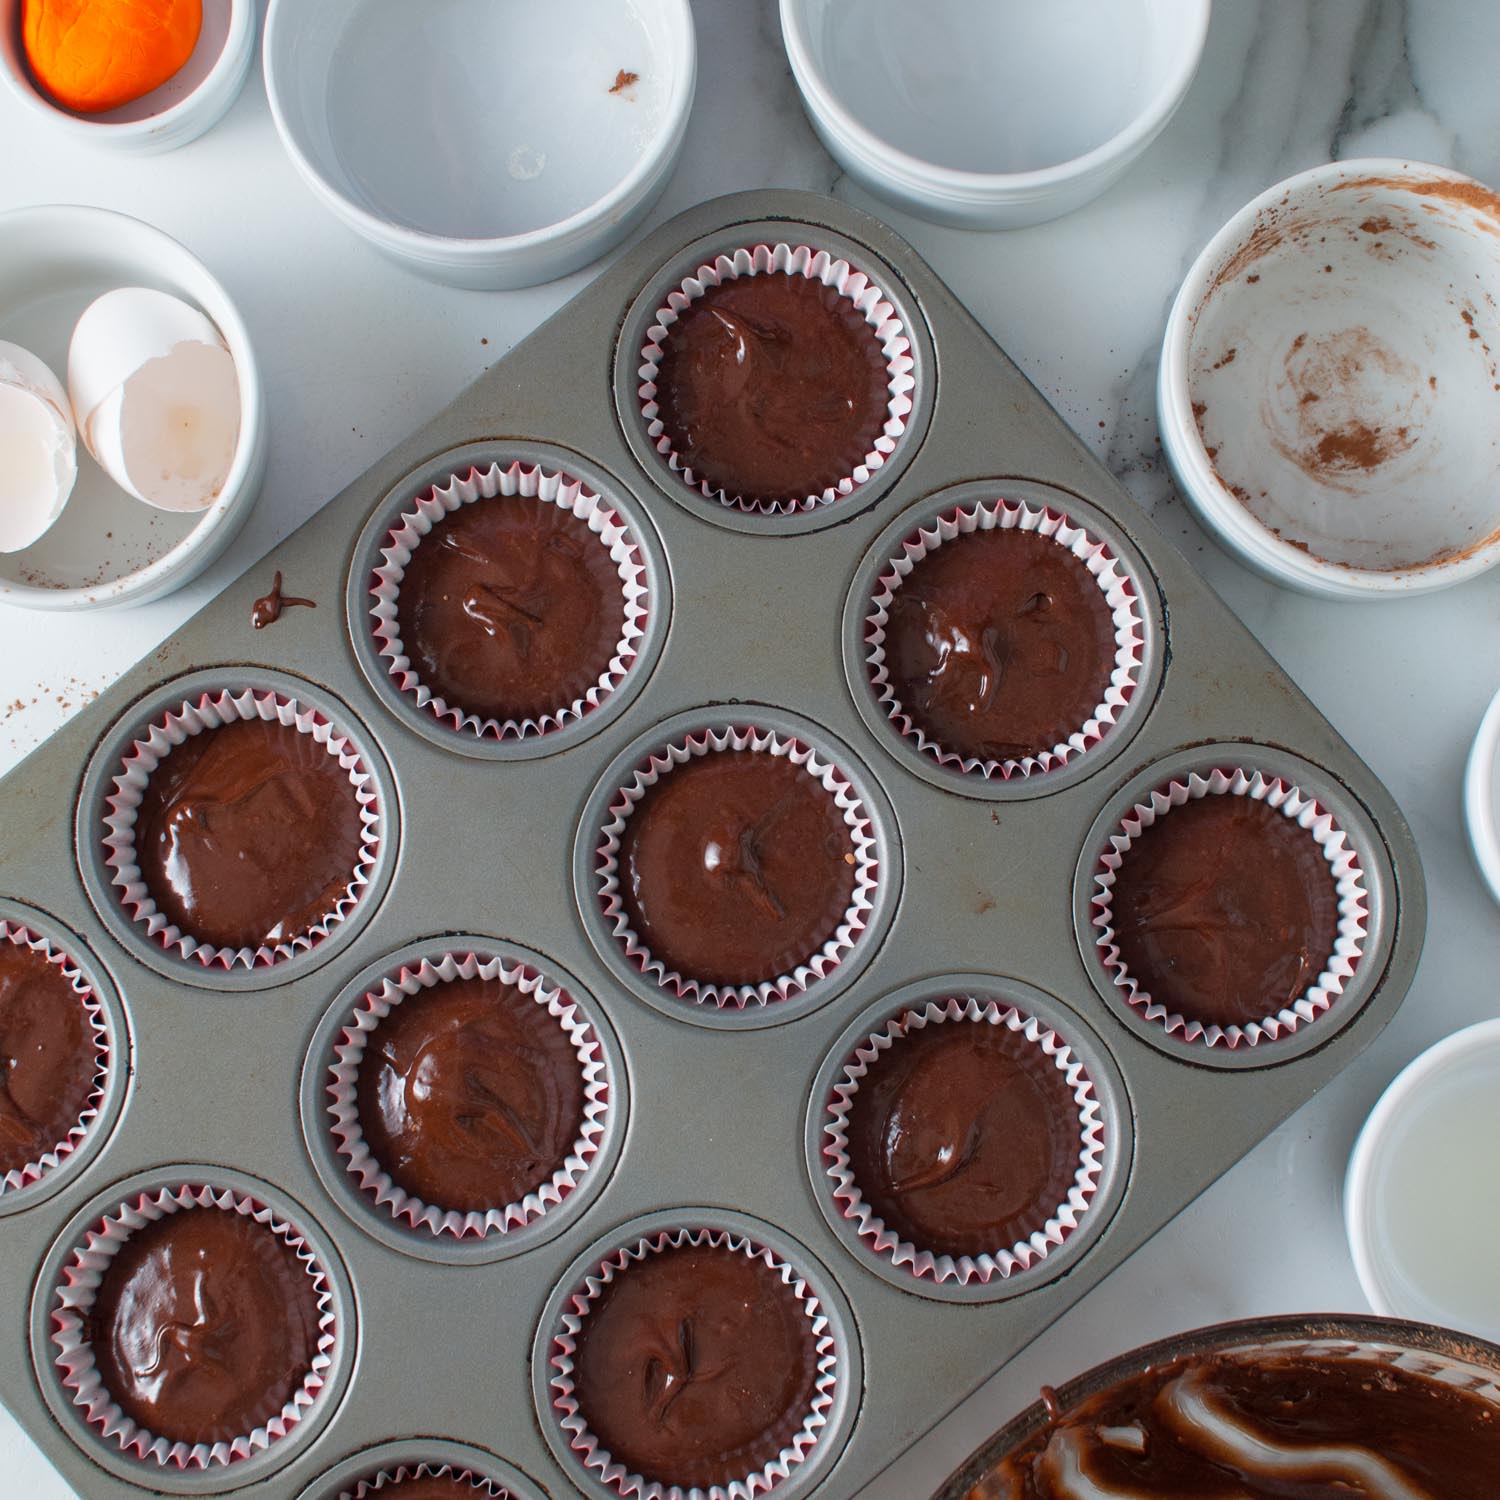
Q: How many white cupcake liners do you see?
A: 12